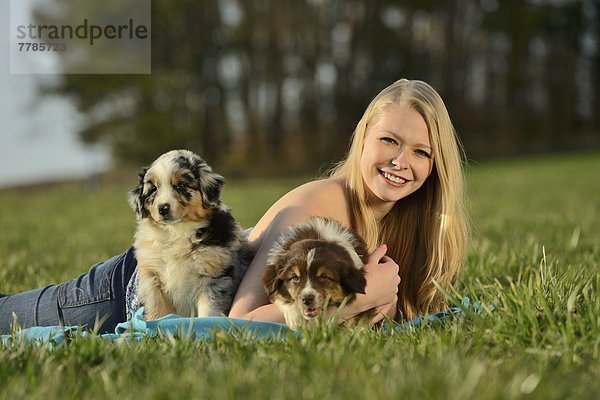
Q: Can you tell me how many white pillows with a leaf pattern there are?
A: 0